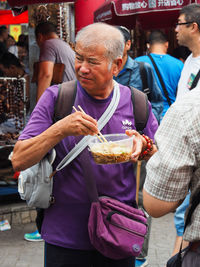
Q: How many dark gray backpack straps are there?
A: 2